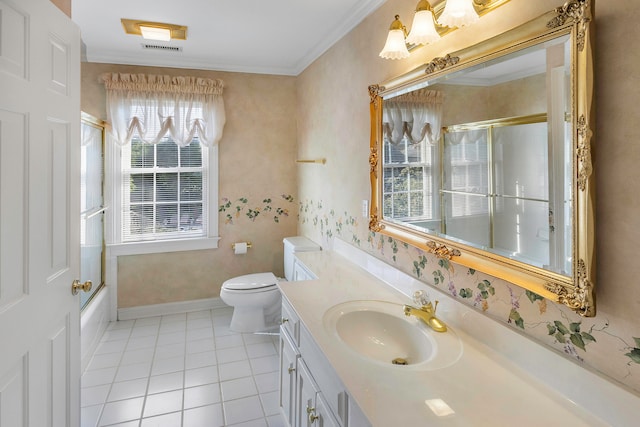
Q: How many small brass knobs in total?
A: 4